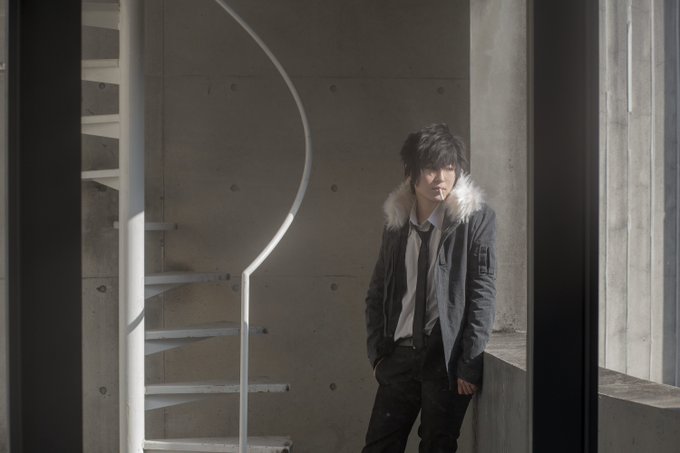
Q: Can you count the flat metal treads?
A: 9